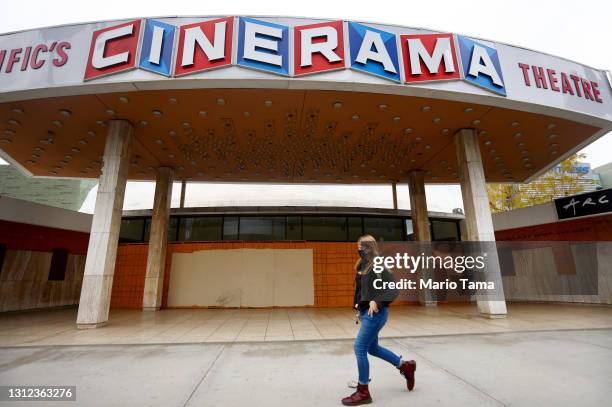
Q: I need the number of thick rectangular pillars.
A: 4